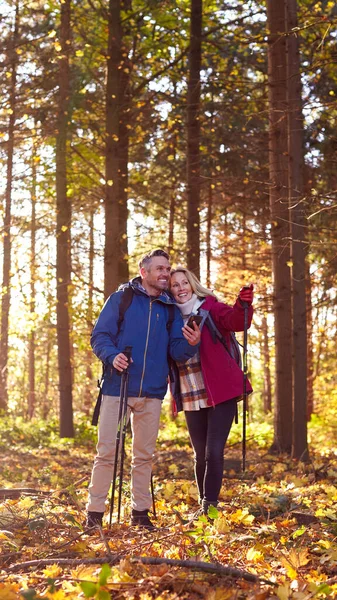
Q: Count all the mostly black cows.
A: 0